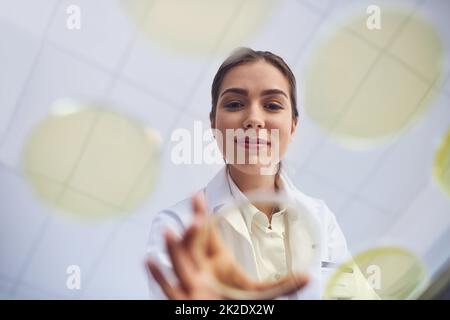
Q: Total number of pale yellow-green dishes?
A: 5